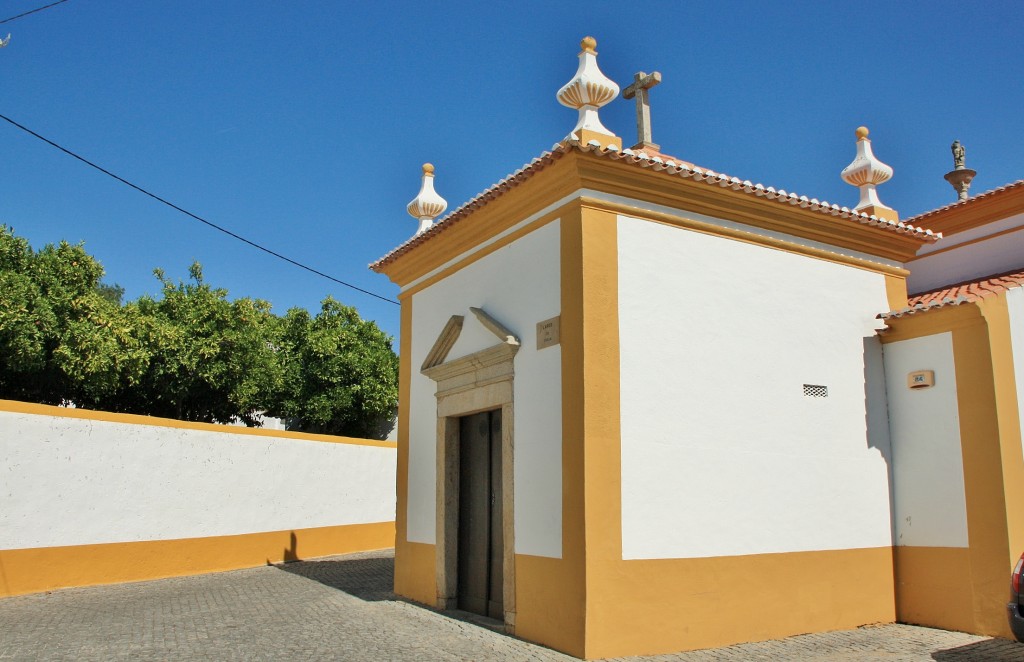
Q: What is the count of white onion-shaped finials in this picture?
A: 3